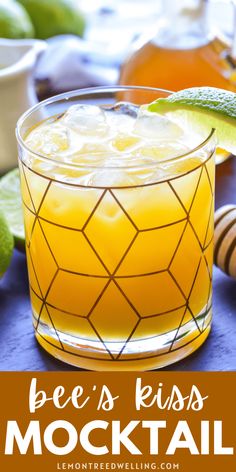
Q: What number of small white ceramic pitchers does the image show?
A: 1